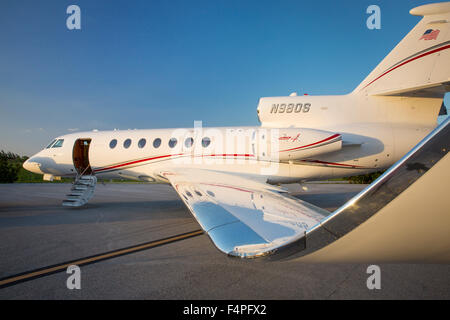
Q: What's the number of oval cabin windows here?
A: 7